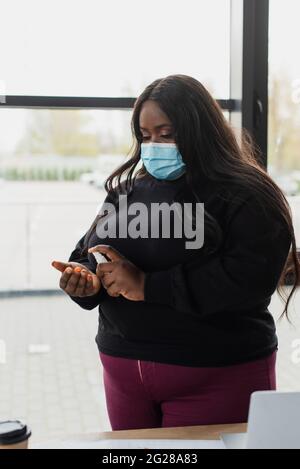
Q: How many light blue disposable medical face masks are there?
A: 1